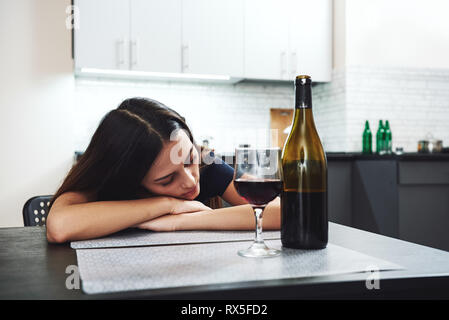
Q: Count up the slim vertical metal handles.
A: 5